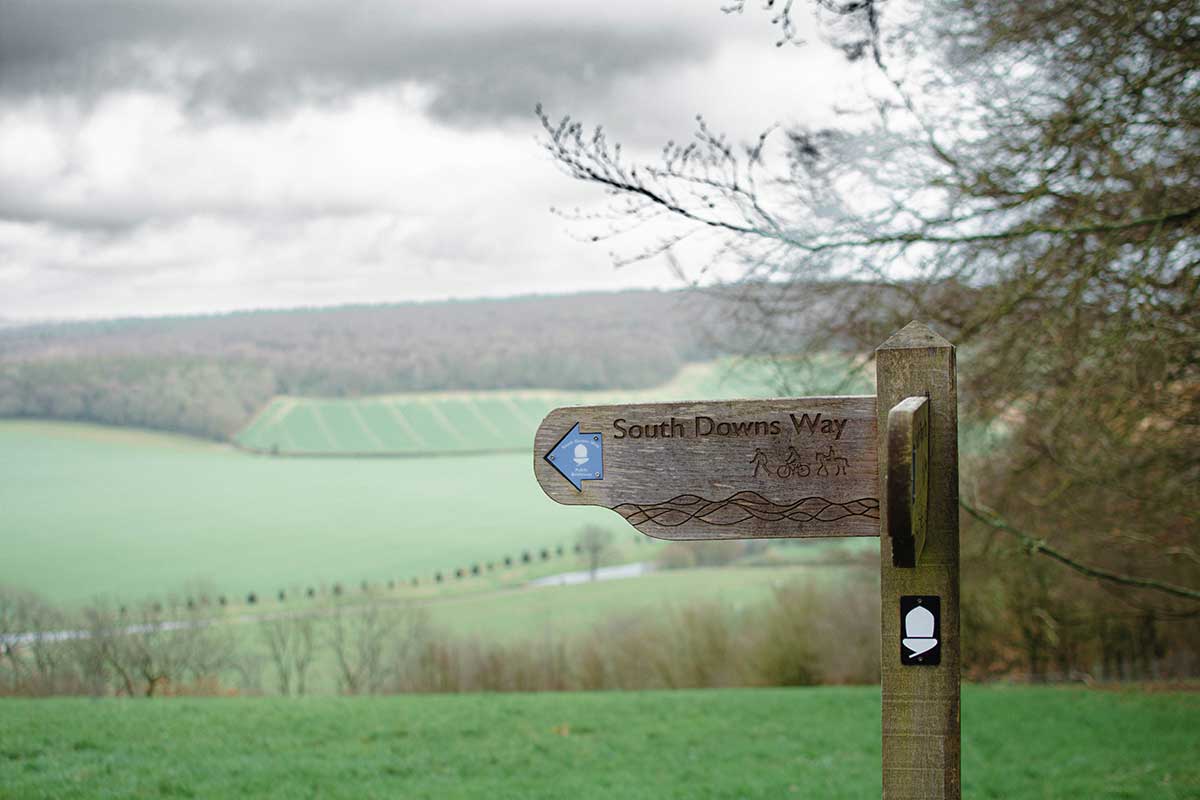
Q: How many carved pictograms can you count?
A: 3